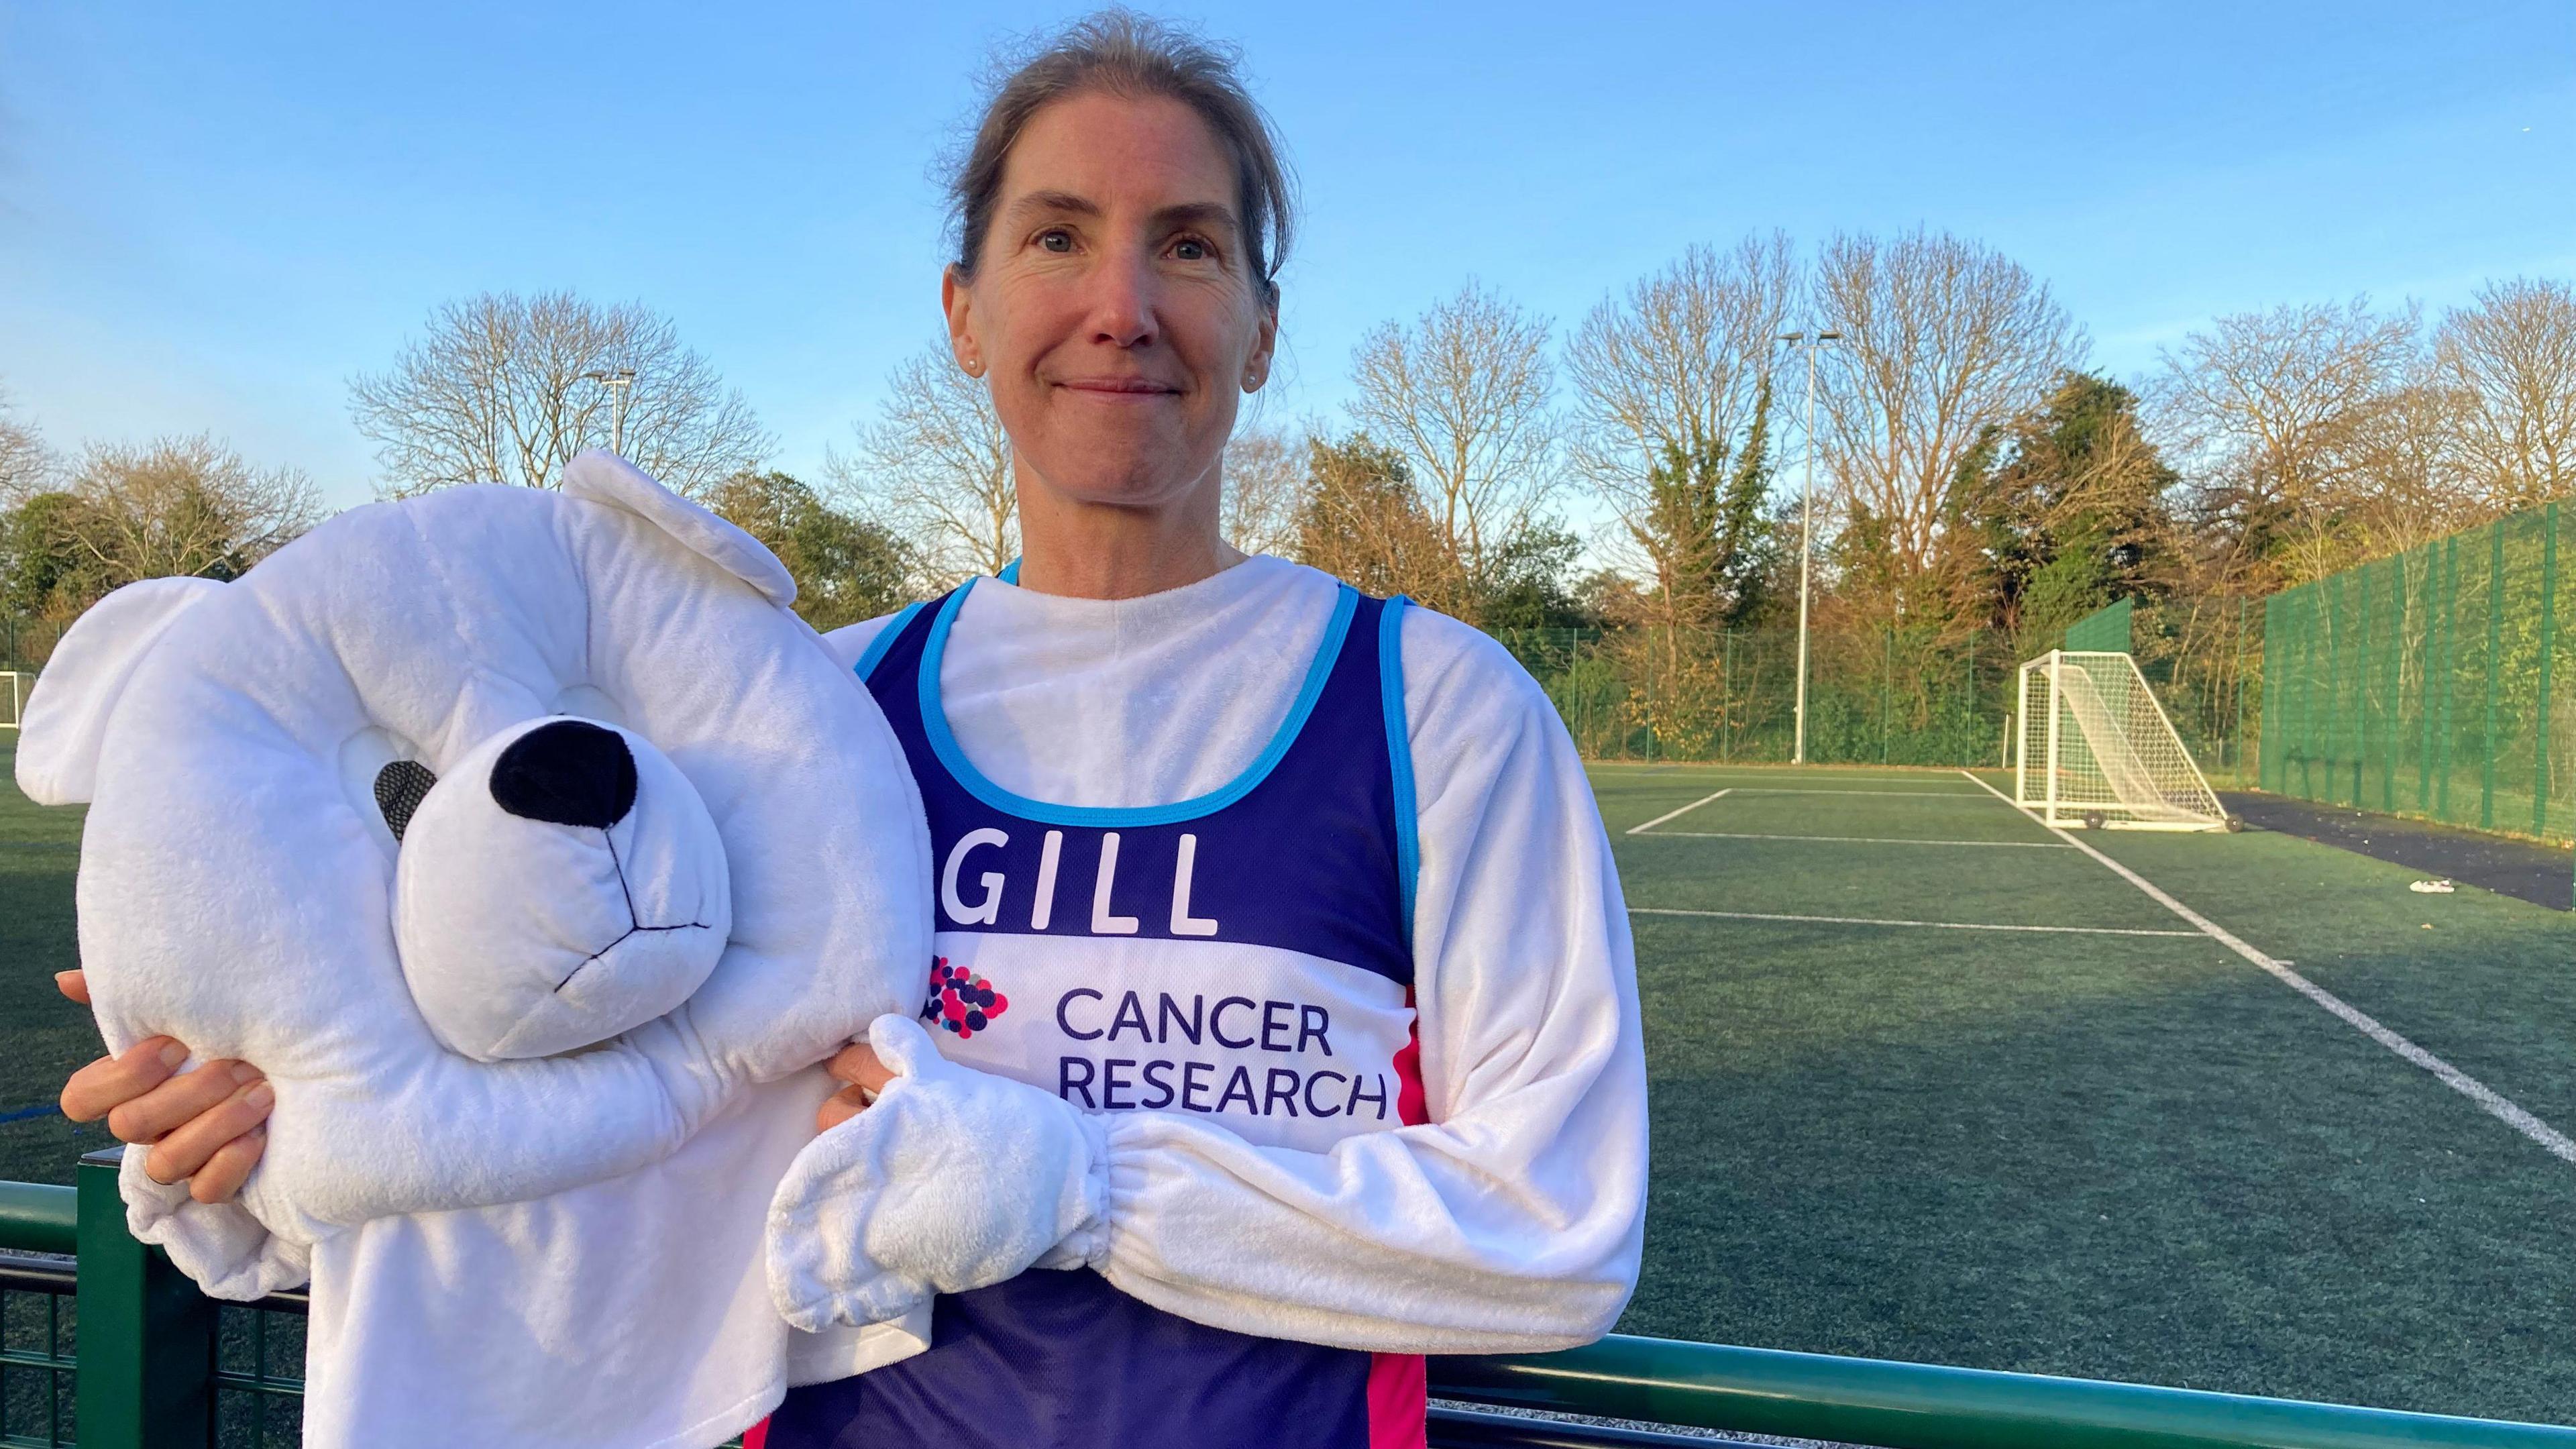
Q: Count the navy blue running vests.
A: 1